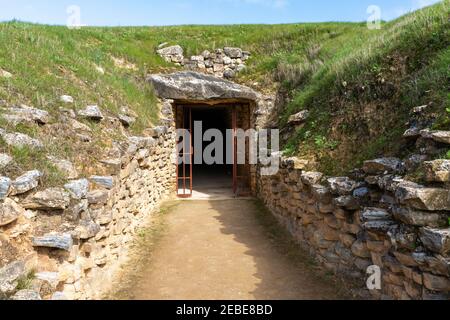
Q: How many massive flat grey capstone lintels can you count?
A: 1